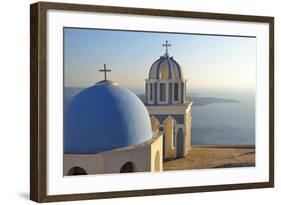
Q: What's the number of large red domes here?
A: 0